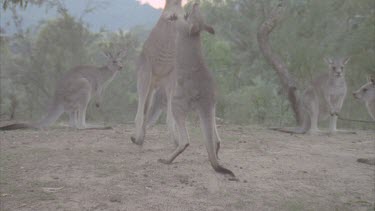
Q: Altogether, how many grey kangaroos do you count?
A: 5